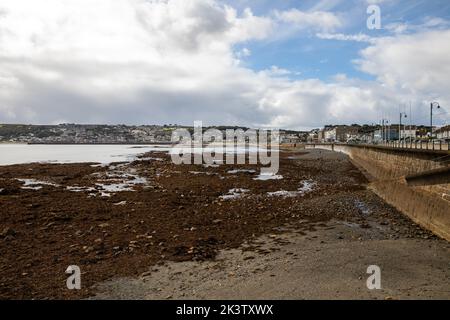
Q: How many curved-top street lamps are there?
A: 3